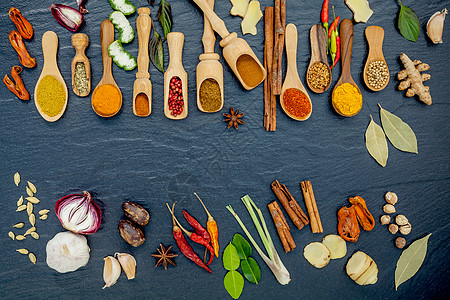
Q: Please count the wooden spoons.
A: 11